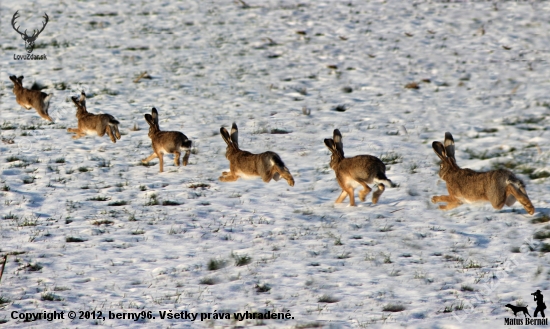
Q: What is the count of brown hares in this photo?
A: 6